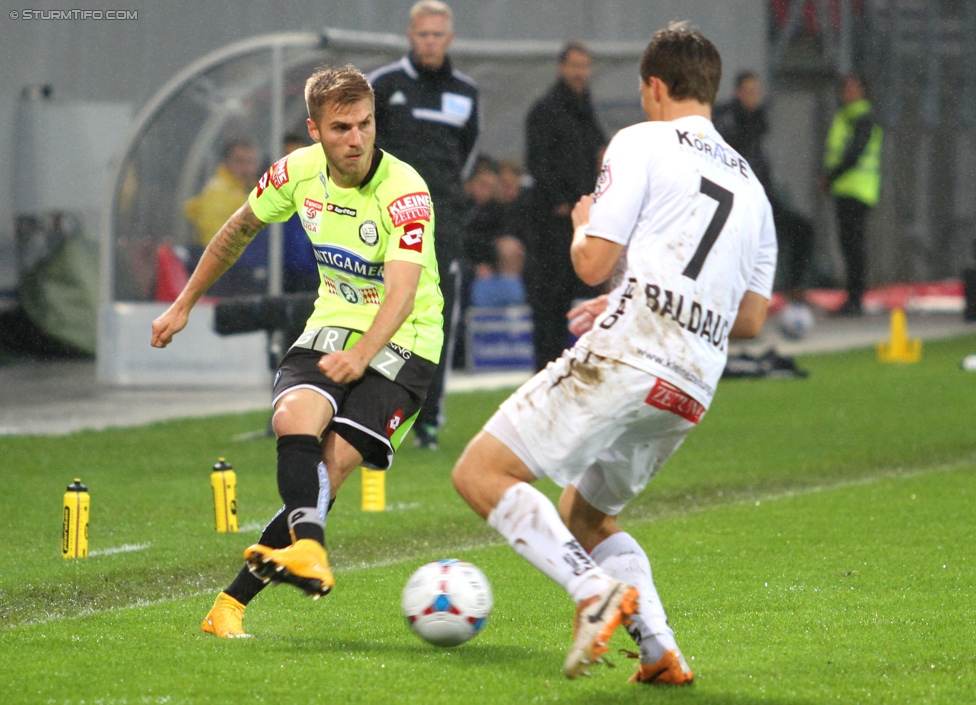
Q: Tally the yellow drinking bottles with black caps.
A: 2